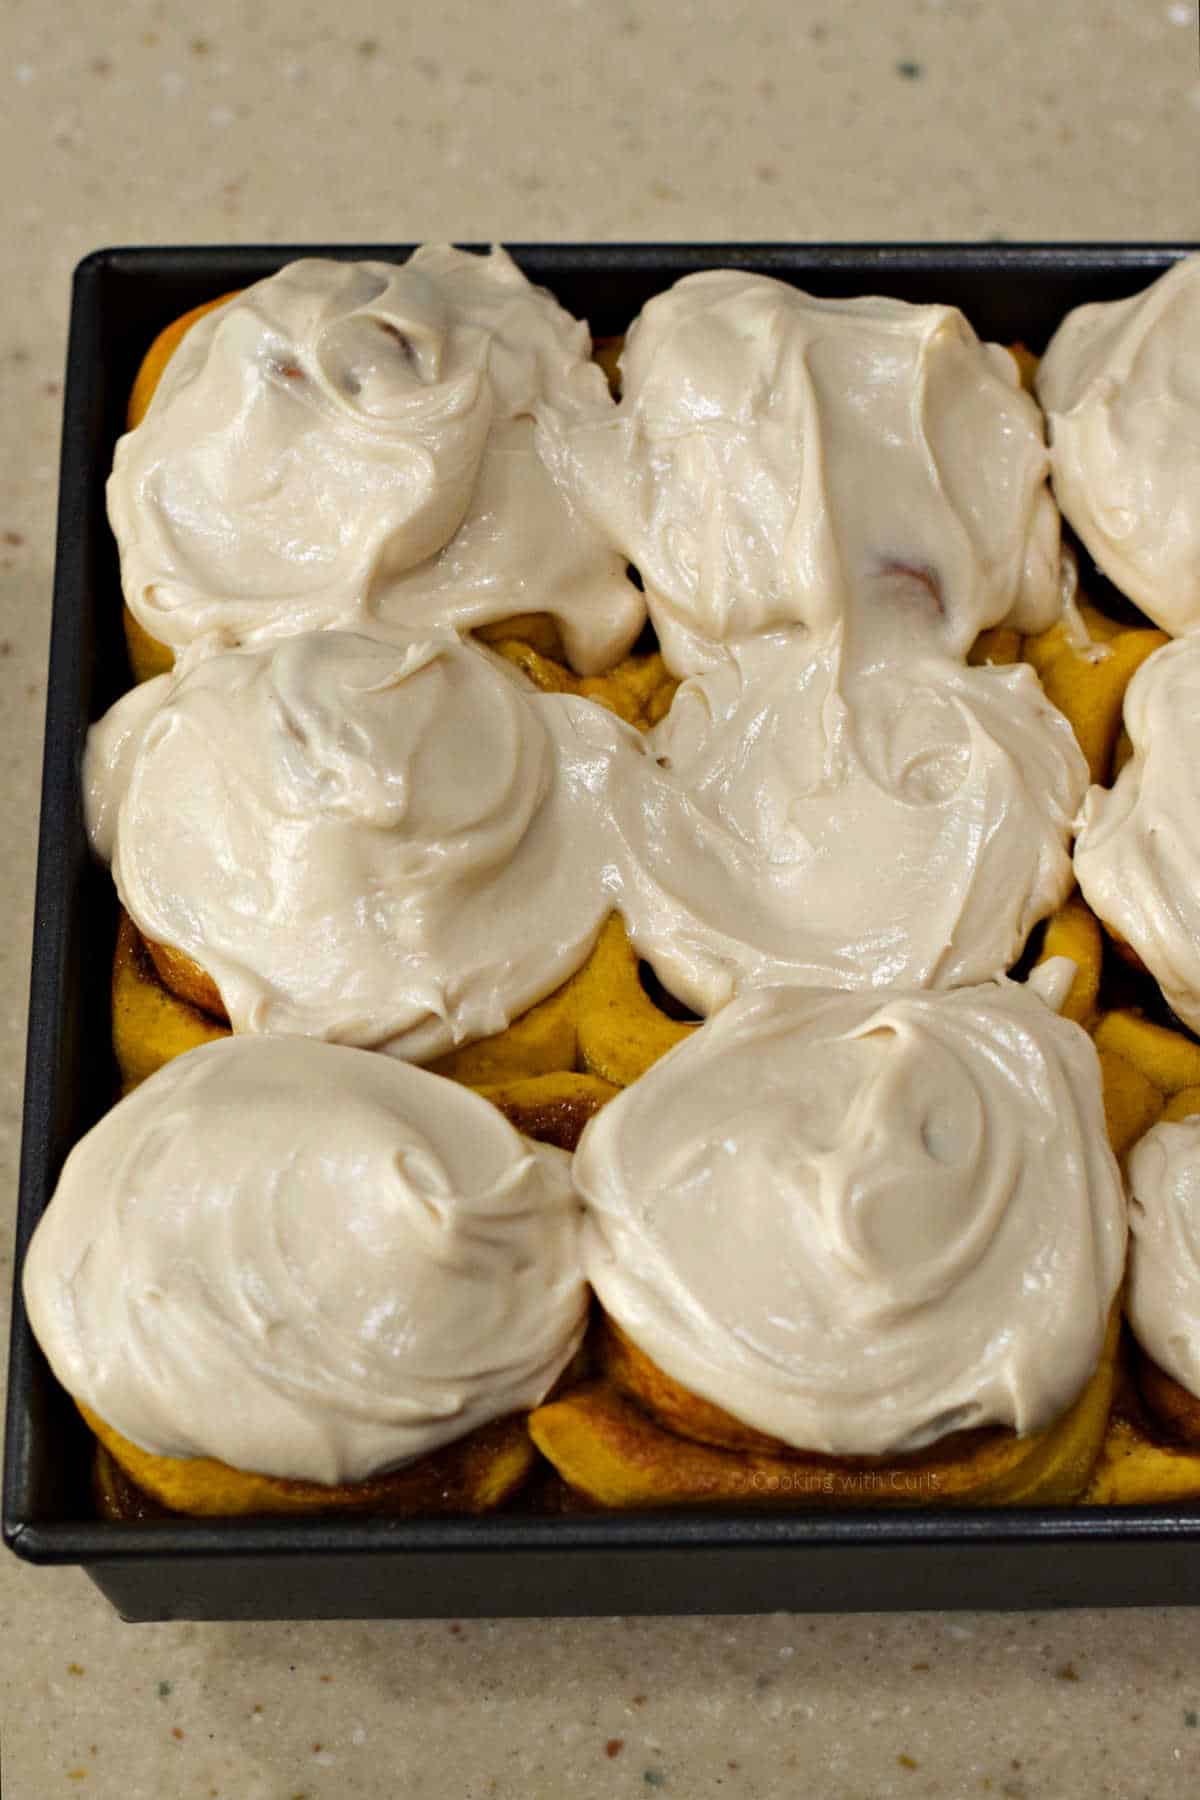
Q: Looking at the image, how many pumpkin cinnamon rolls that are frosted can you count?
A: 9